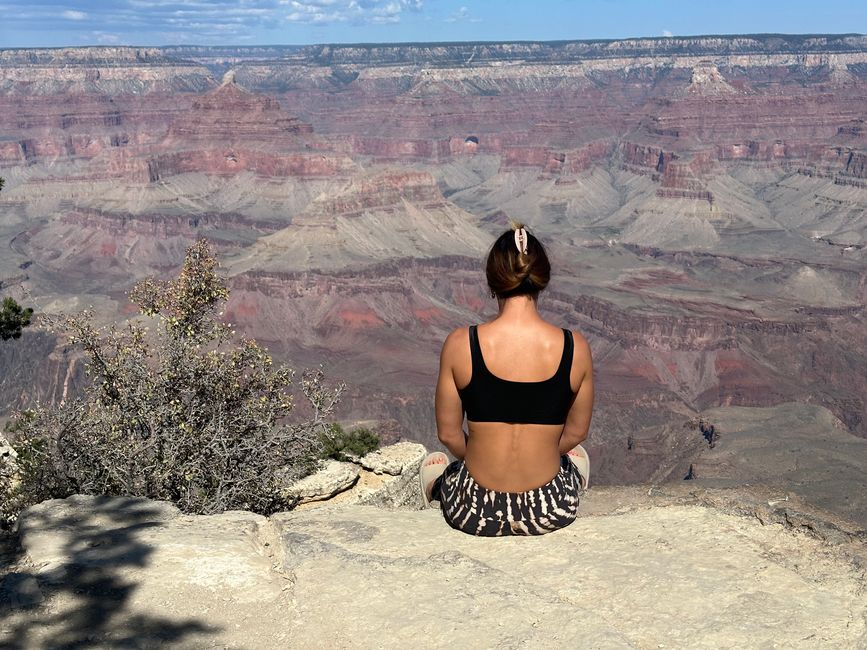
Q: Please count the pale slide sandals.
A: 2